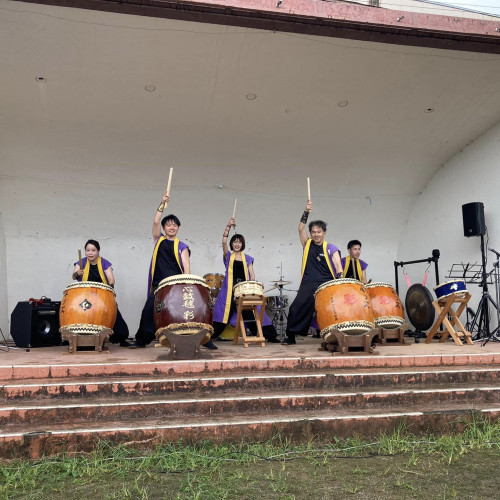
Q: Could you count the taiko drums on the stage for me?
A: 6